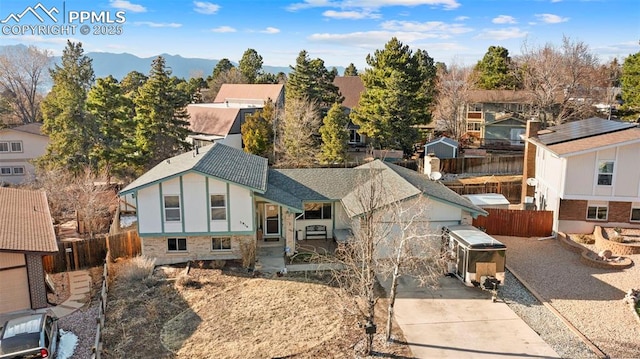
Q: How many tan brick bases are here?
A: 1